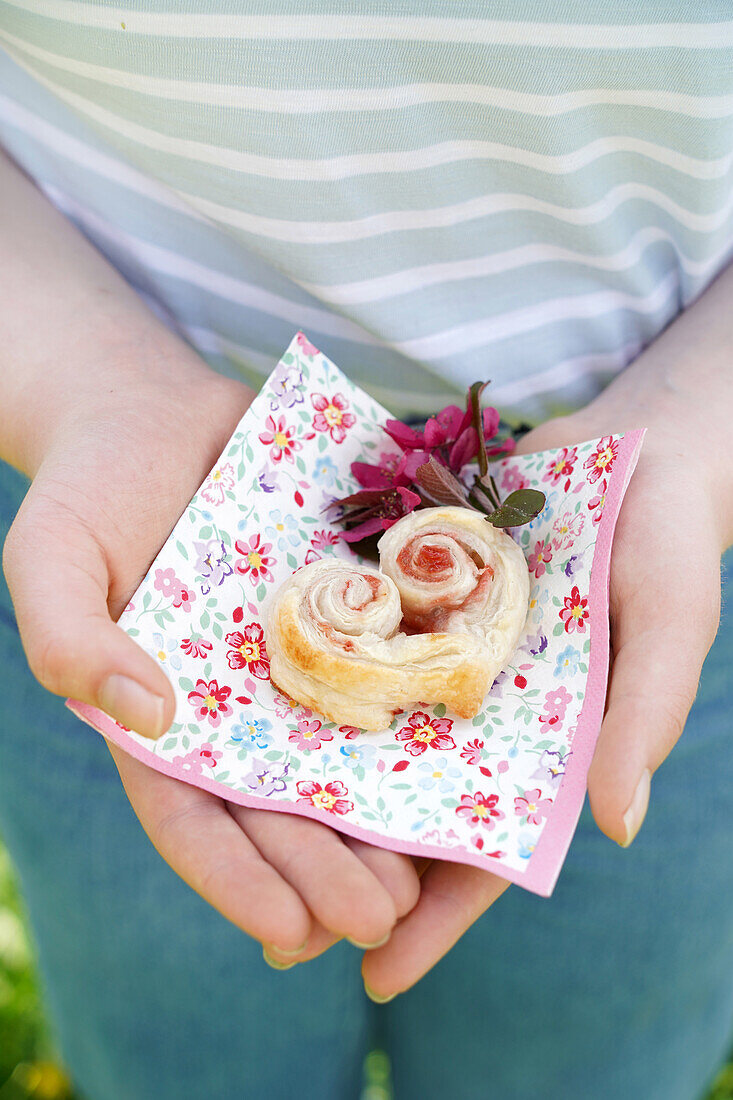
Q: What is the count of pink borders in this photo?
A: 2